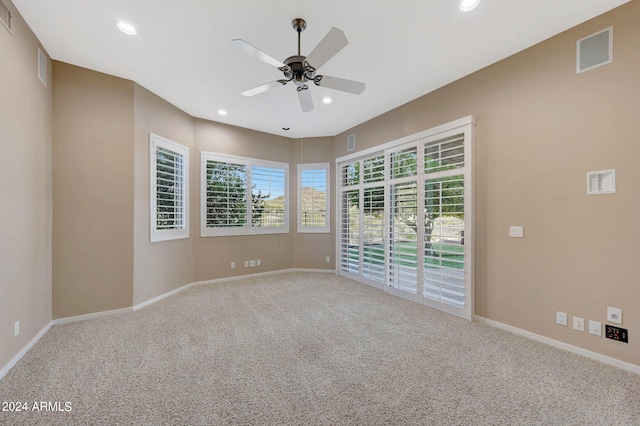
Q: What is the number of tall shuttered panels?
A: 4